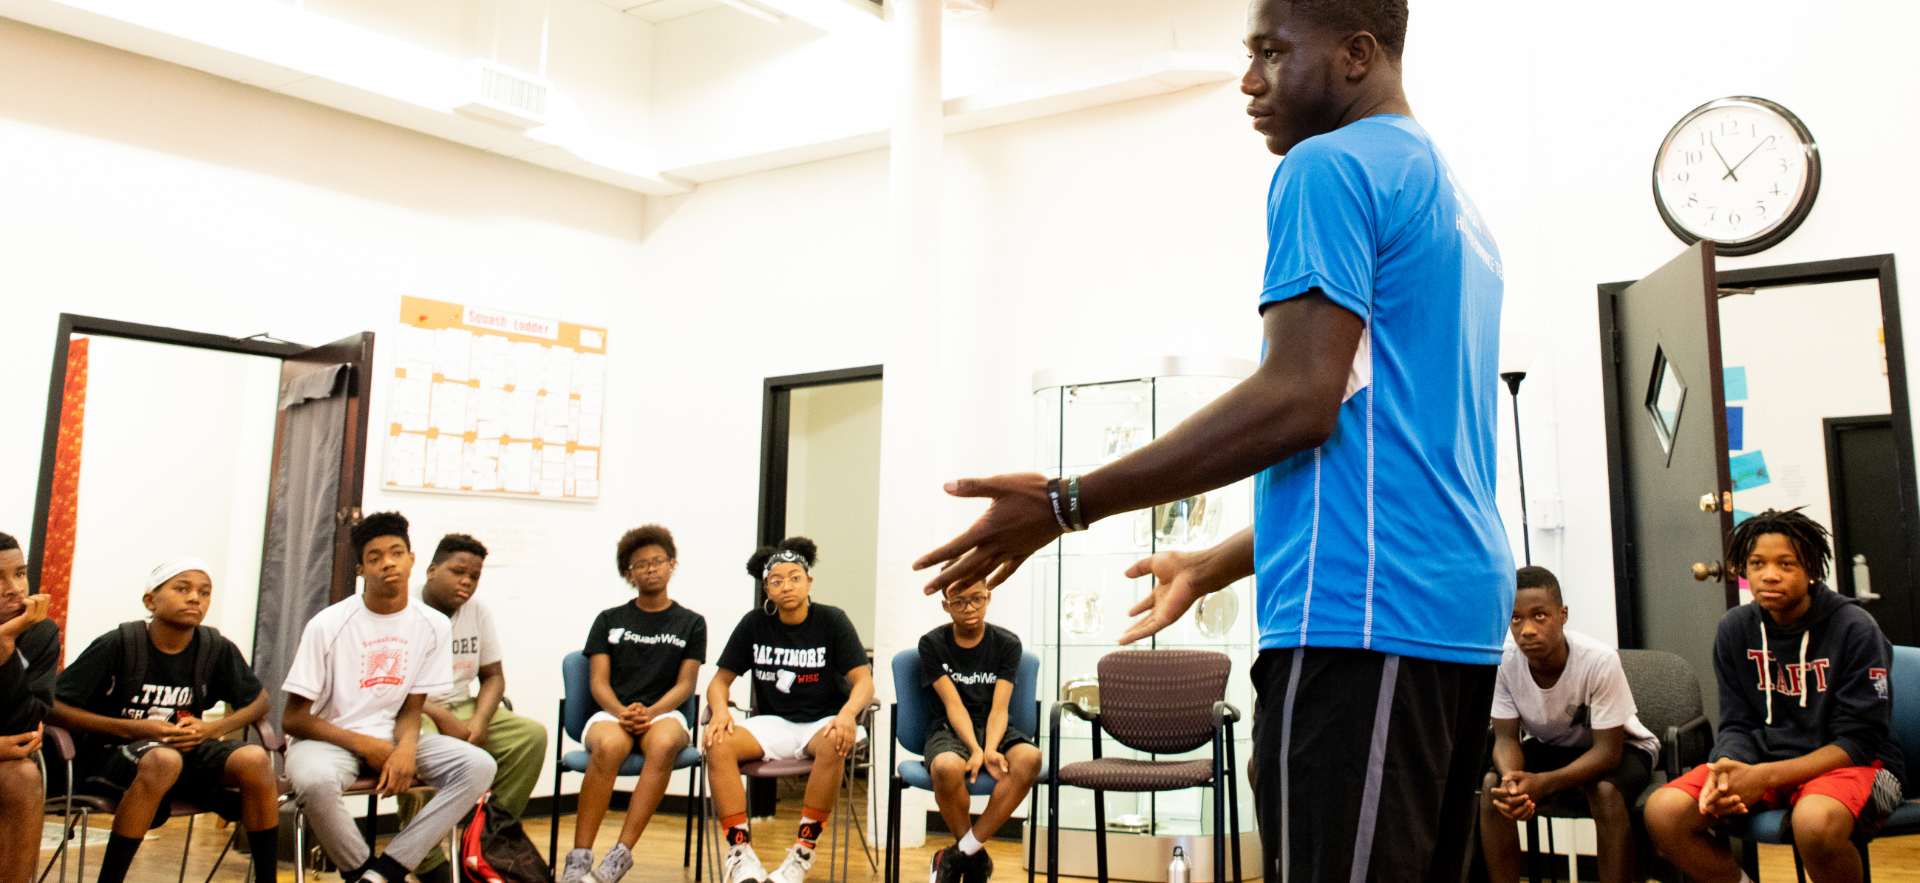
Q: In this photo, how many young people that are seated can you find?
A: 9